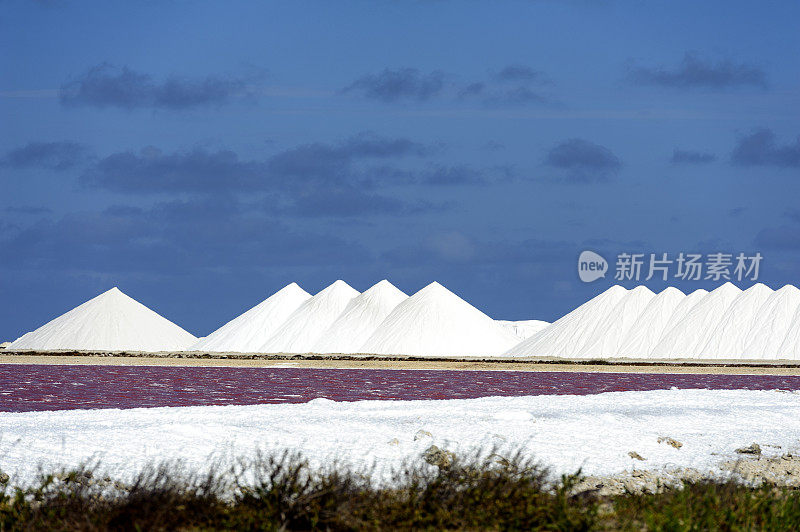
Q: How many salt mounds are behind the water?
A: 12